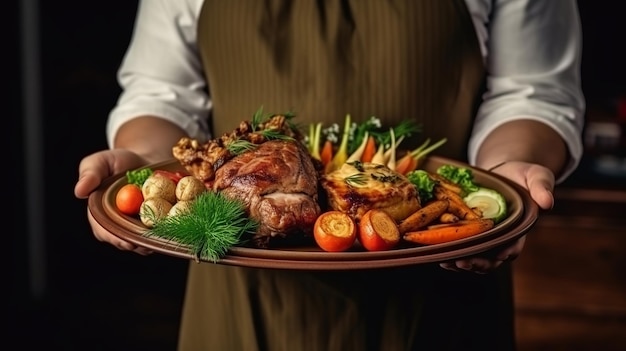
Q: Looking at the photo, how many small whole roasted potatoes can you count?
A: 4